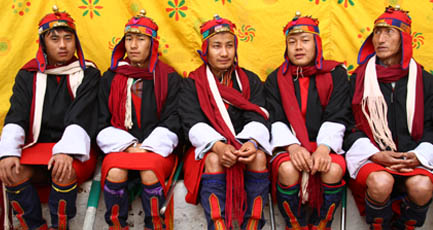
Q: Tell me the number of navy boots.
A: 10